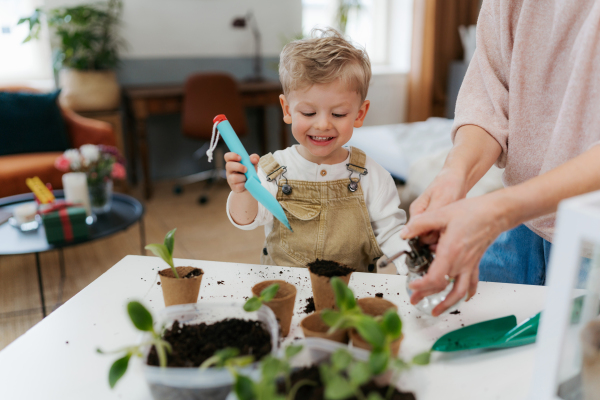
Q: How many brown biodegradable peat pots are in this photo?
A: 6